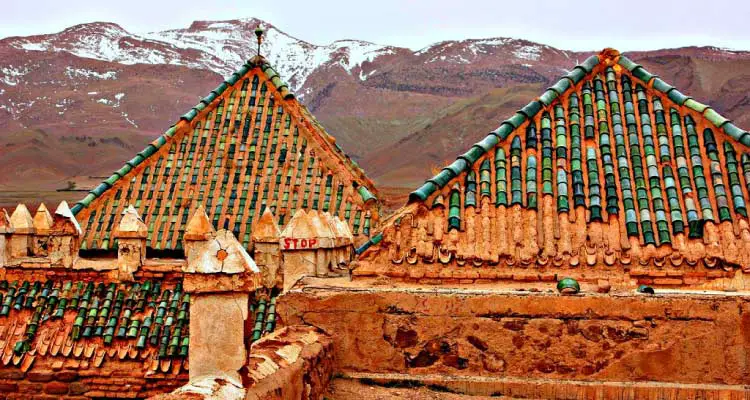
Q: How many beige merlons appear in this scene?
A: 13